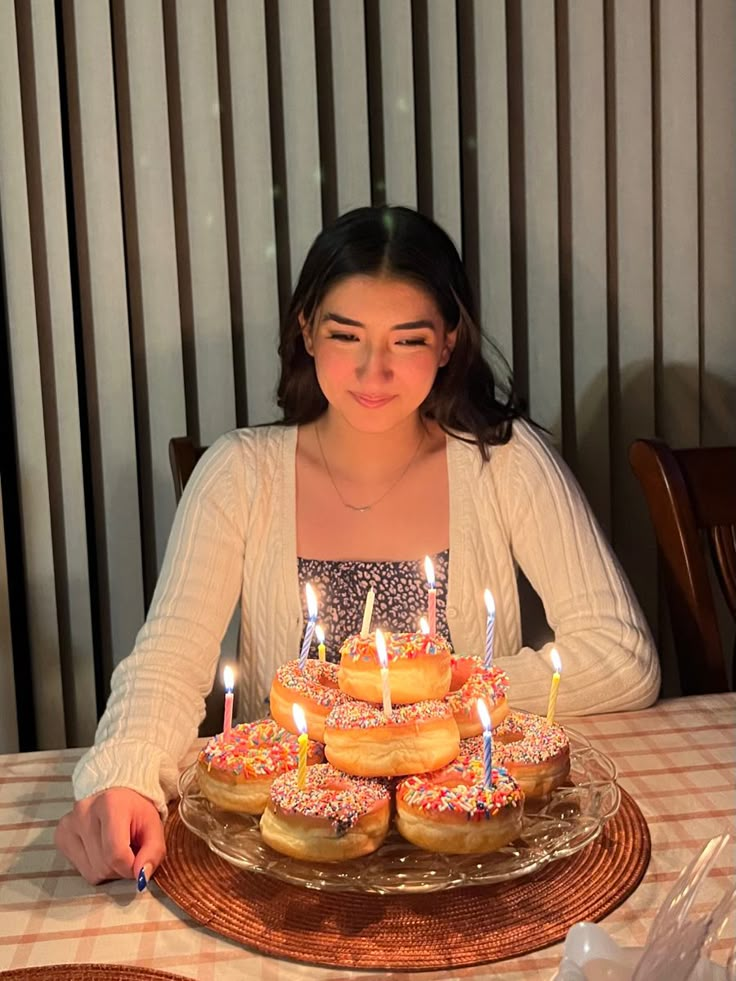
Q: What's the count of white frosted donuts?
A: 0